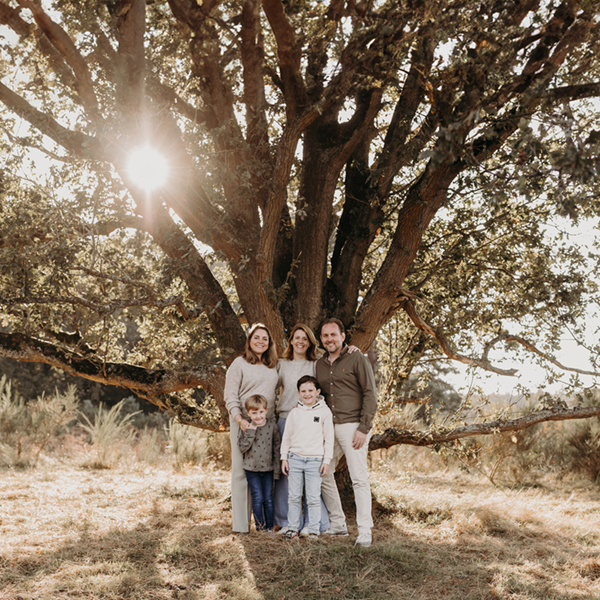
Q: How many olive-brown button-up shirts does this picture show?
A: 1